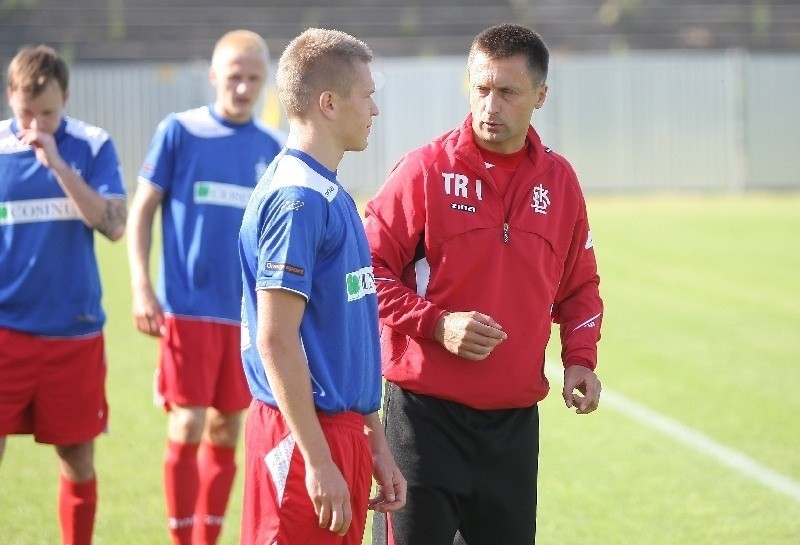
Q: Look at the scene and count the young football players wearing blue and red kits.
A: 3